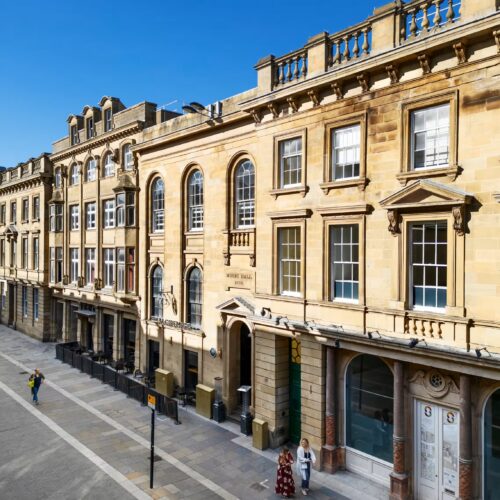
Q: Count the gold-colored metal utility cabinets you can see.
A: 3